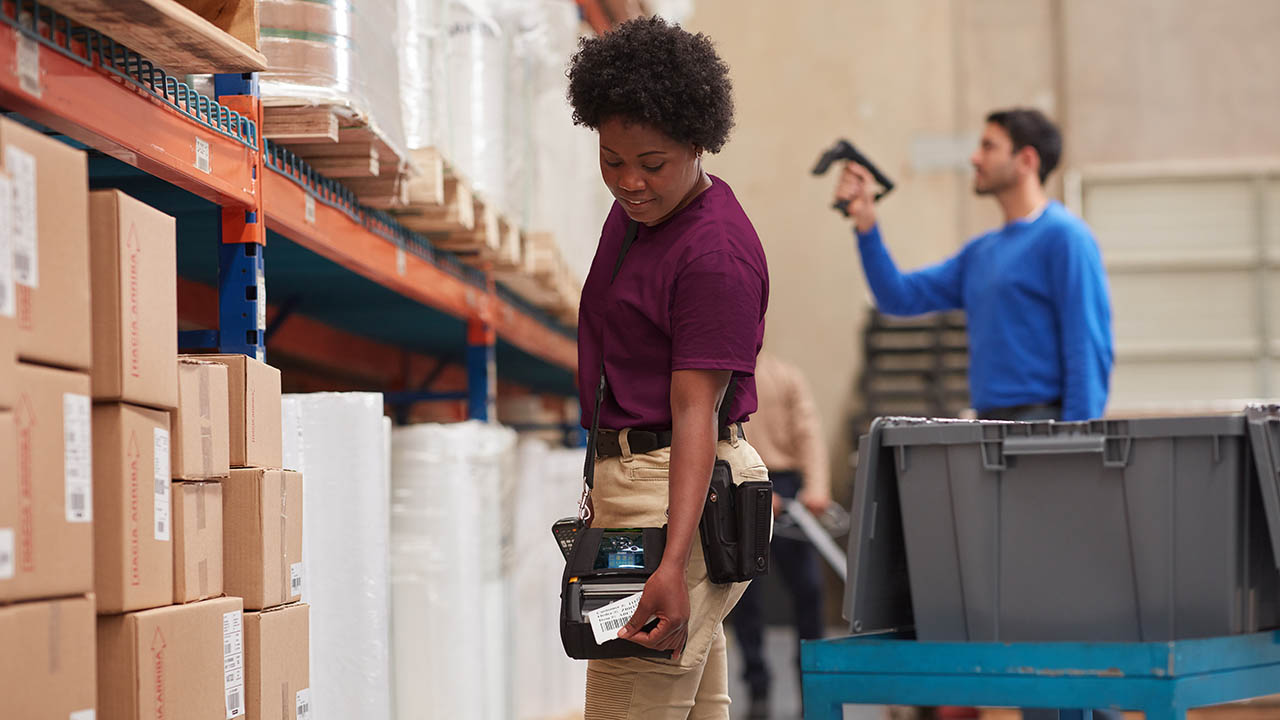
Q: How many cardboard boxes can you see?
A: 13